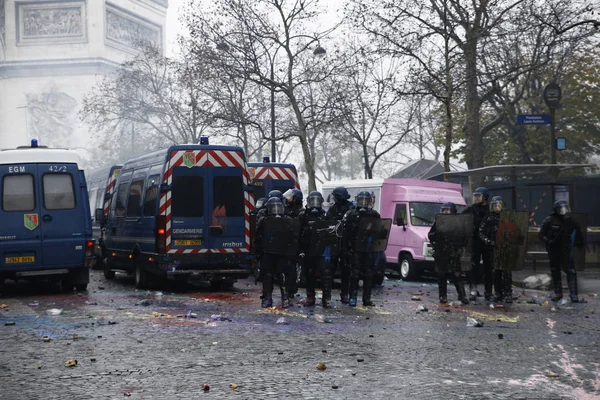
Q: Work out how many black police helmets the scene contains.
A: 11